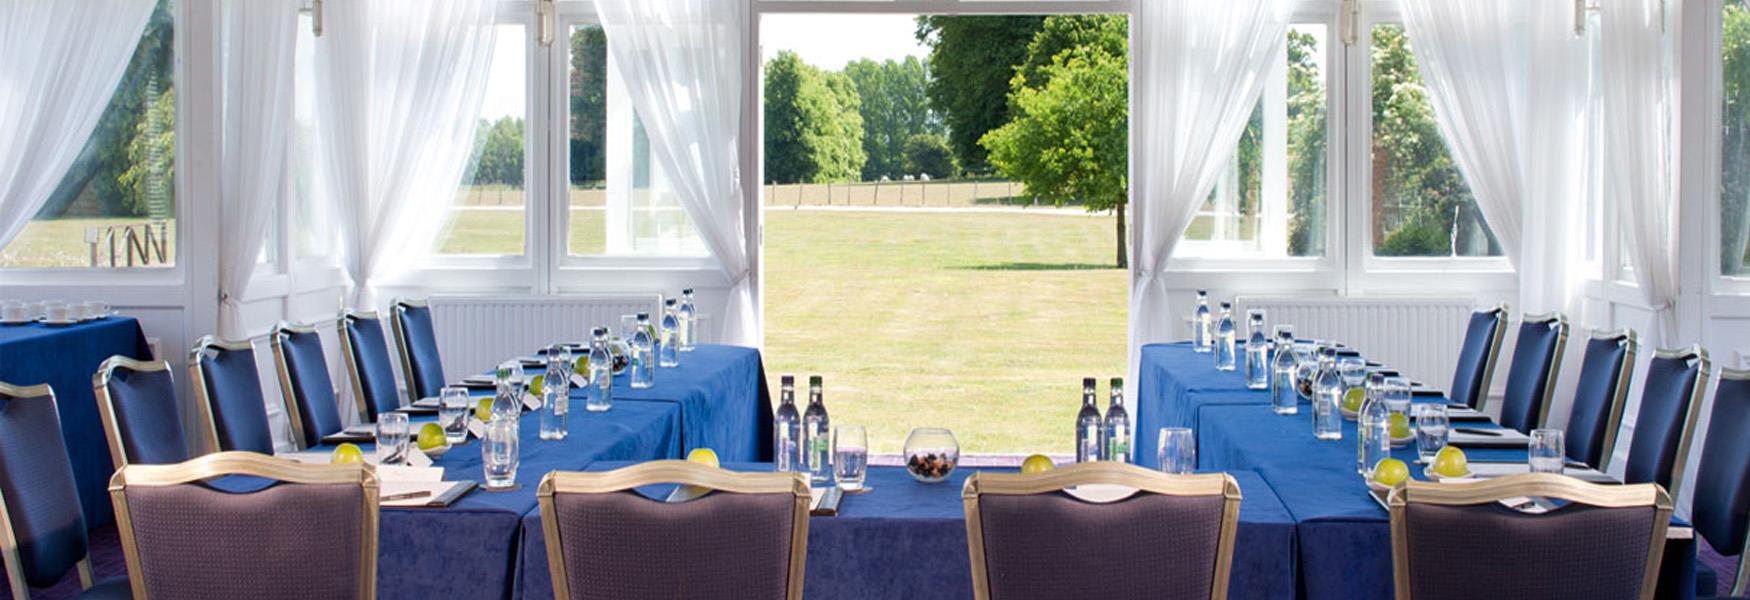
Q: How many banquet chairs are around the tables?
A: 15